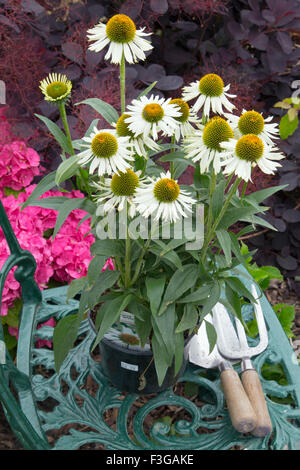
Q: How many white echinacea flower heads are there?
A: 12